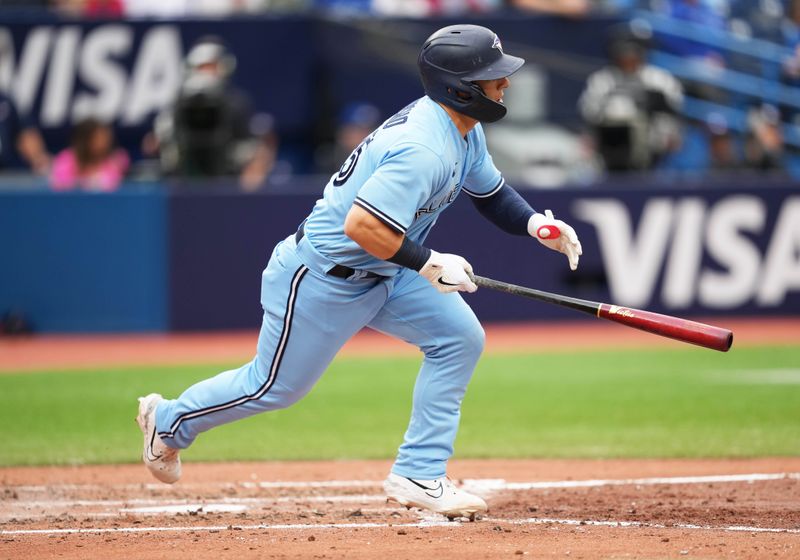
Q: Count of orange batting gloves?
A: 0